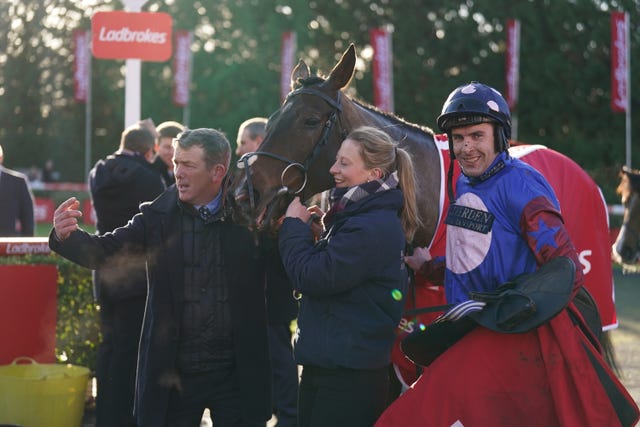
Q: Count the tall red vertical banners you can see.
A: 6